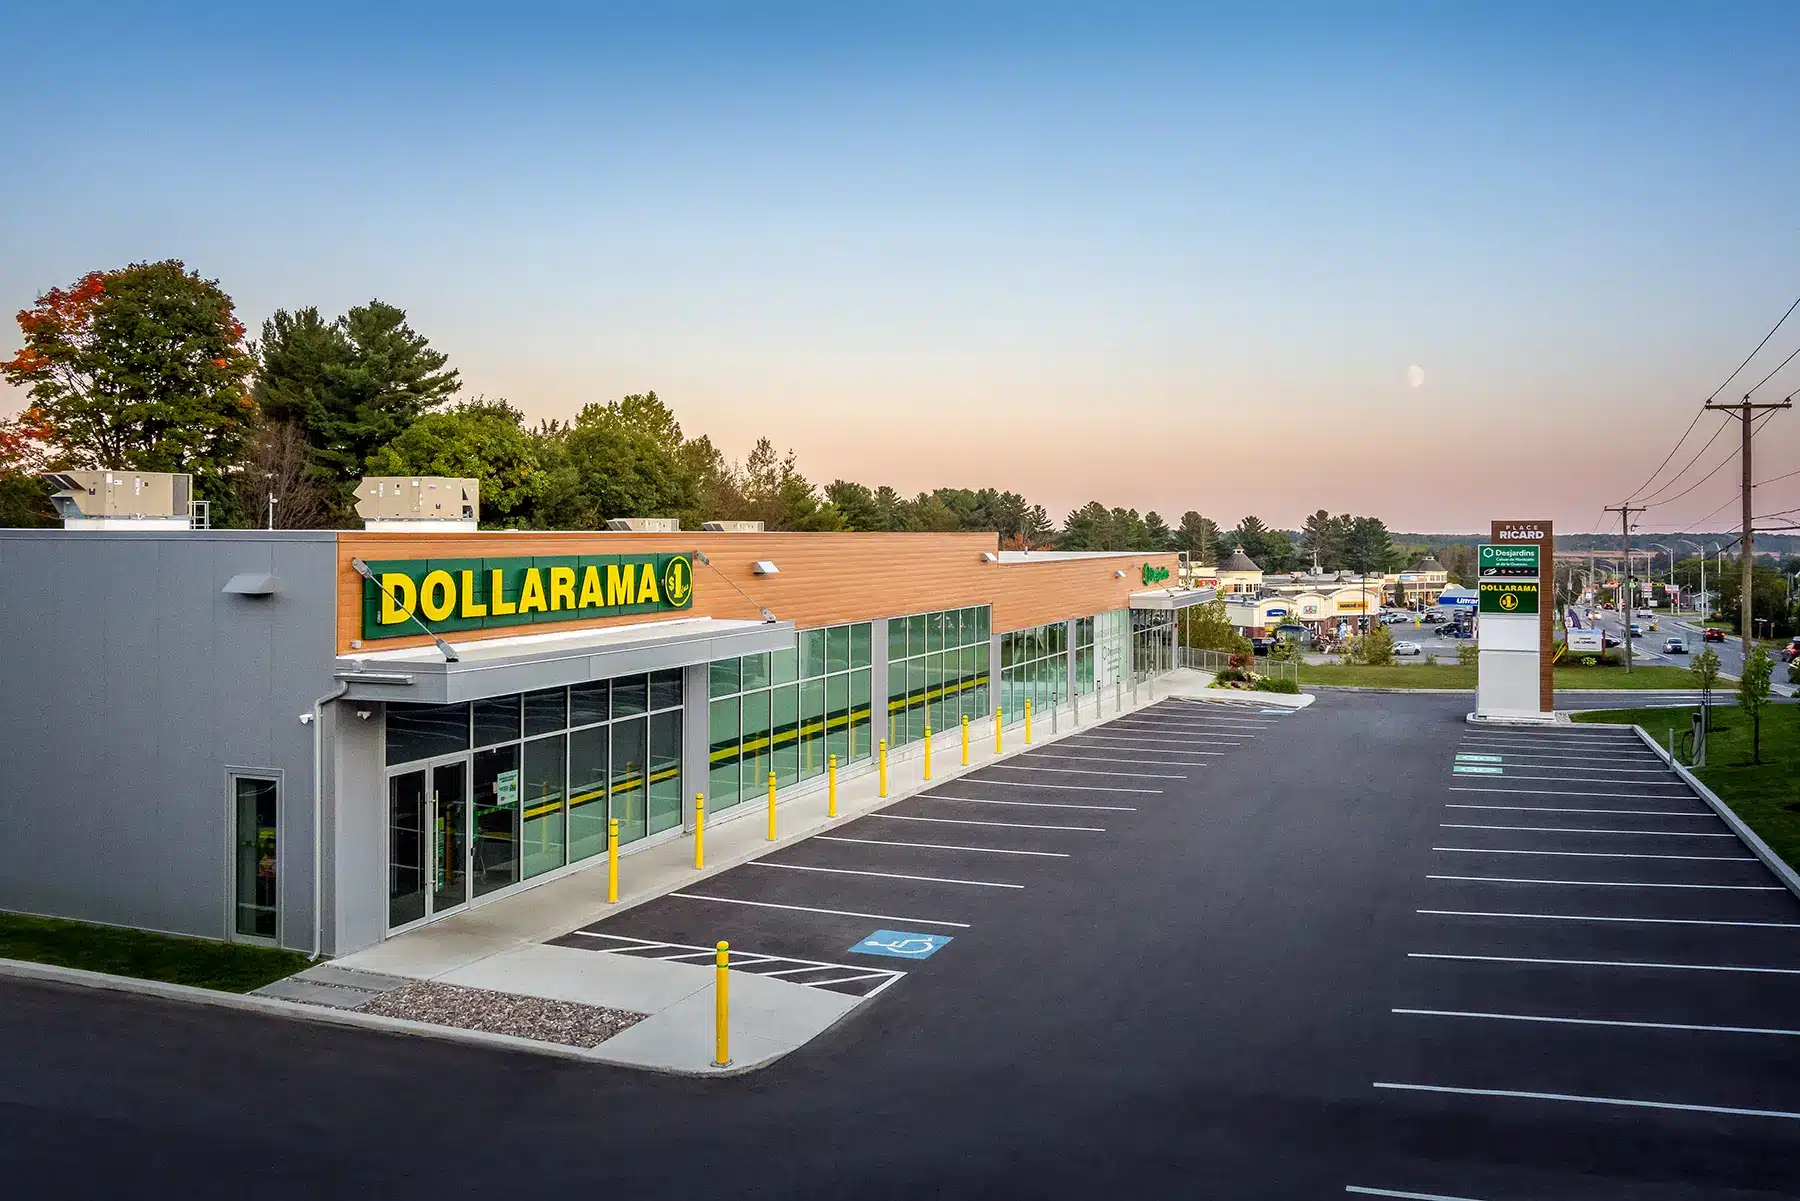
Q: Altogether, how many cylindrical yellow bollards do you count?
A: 10